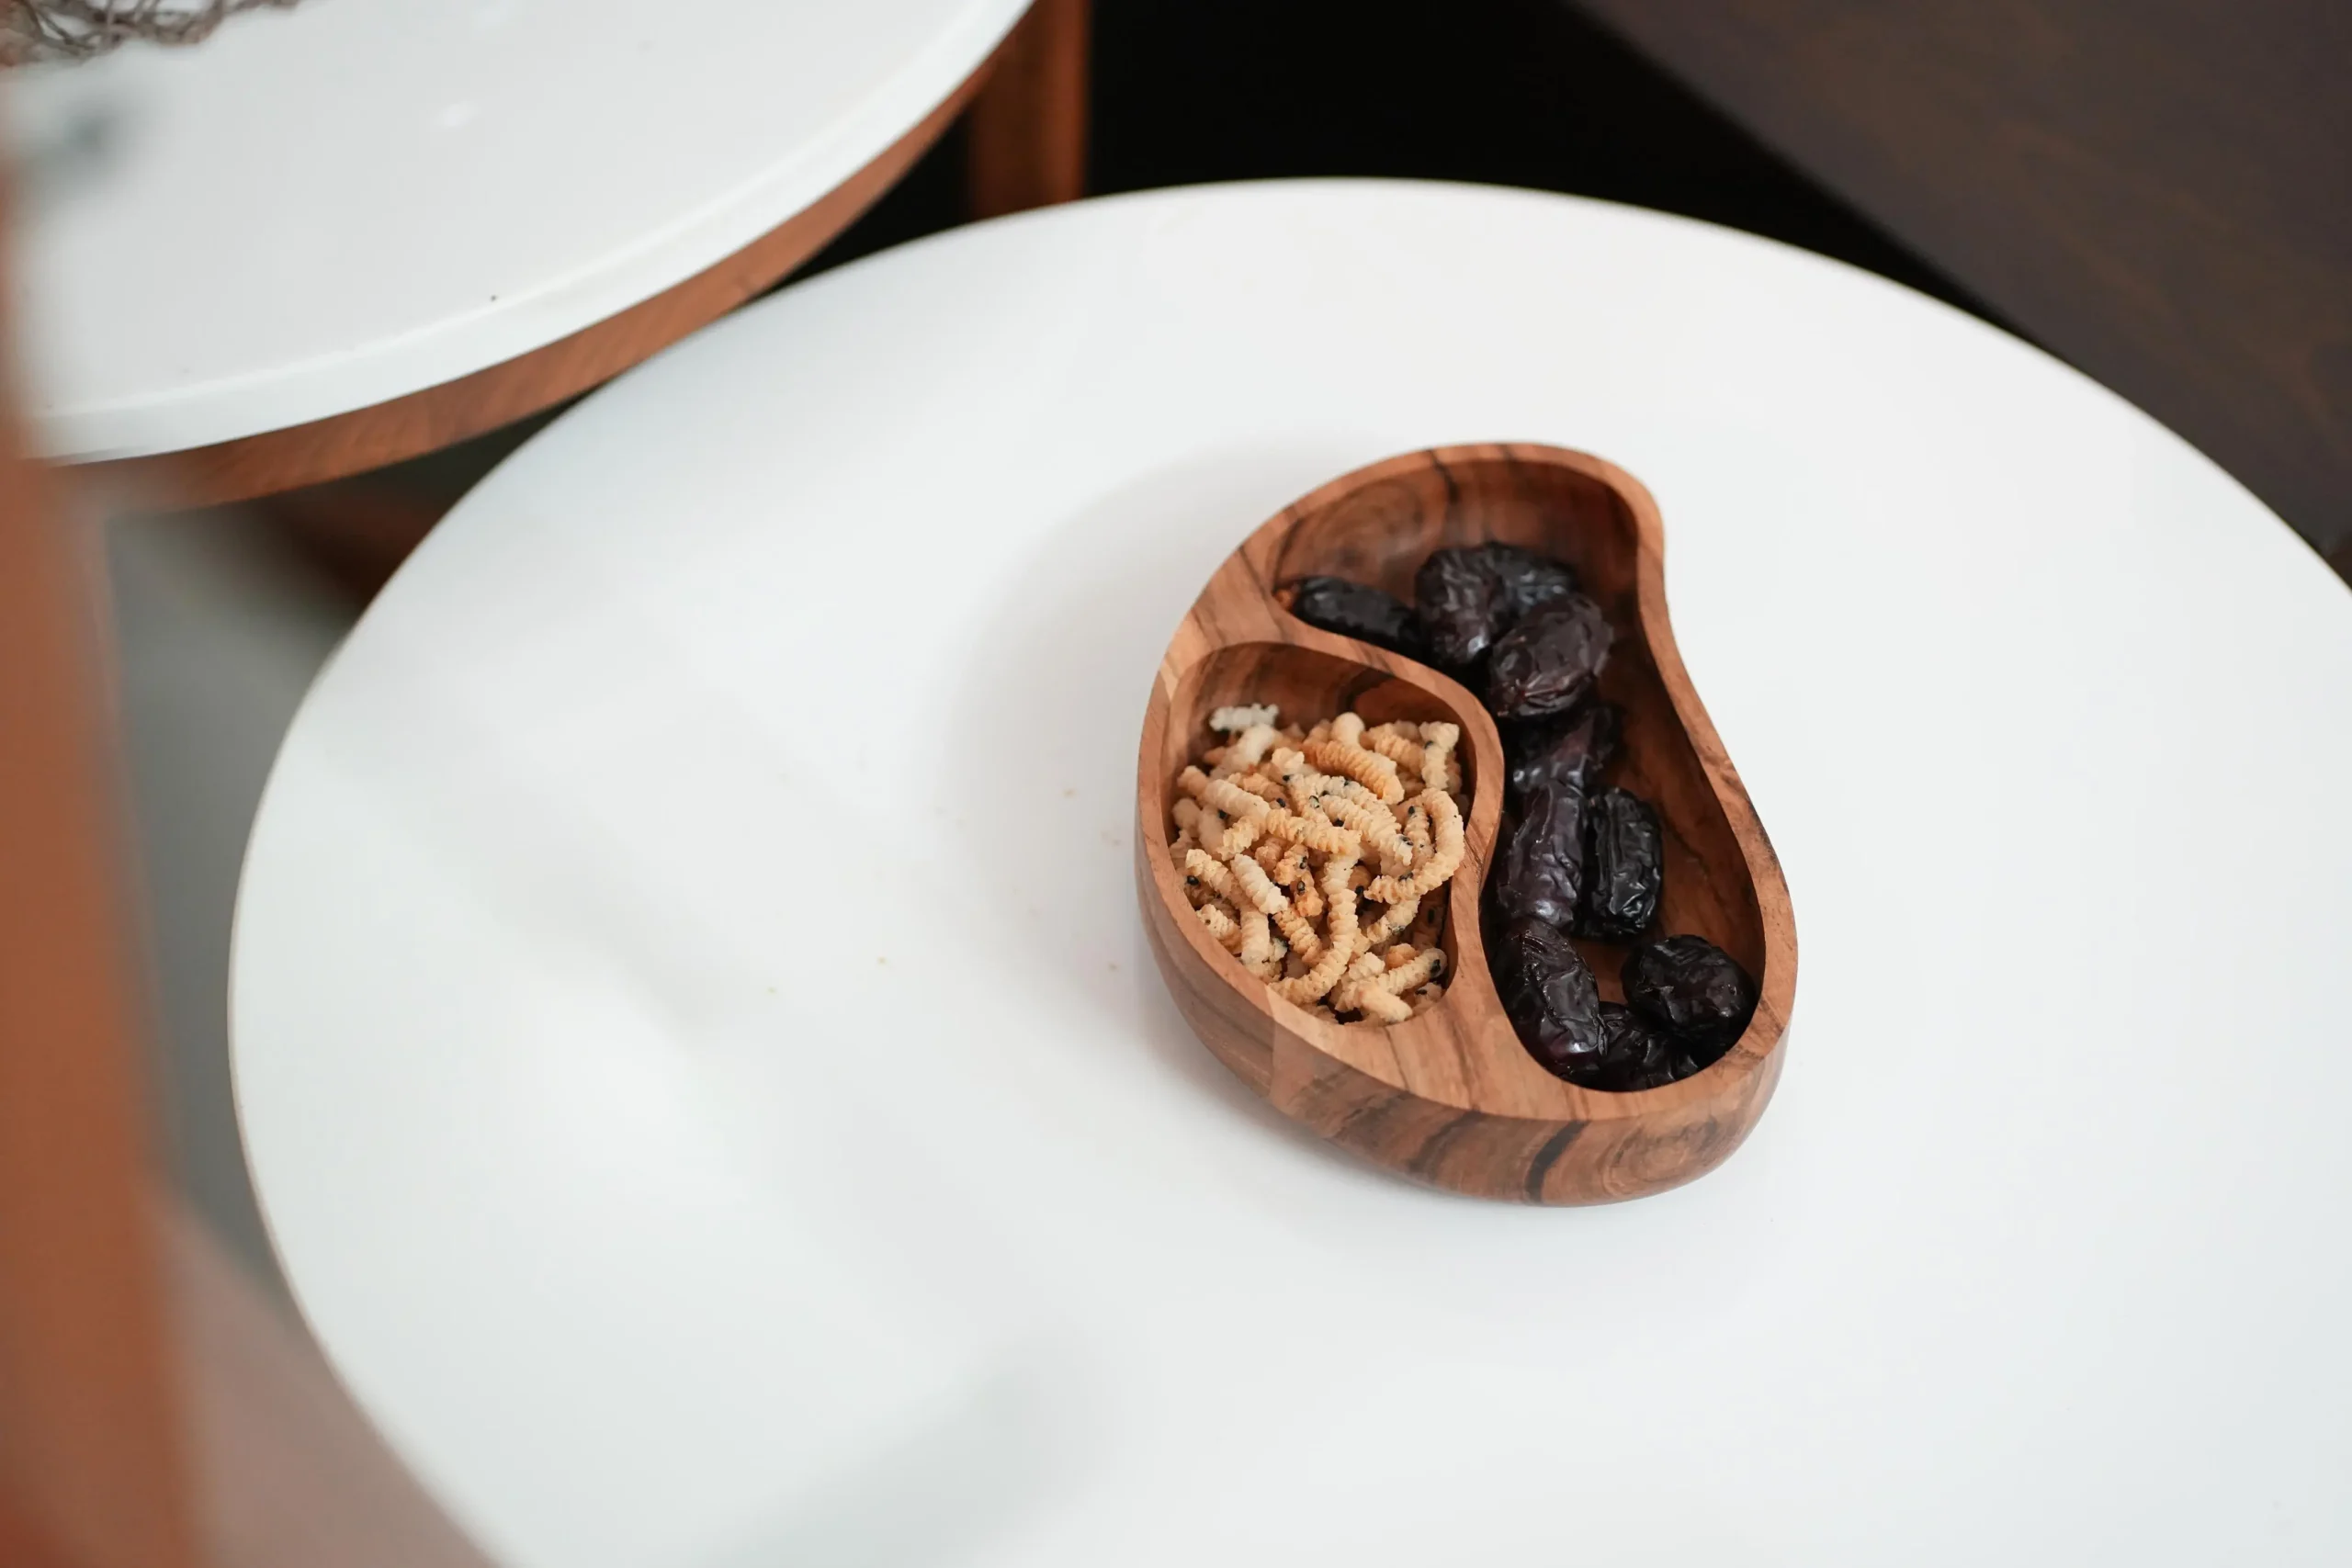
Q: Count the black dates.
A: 10